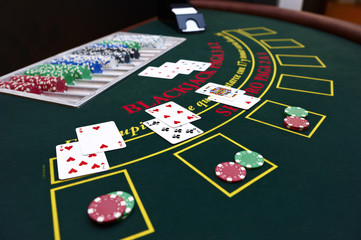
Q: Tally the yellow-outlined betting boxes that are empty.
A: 4